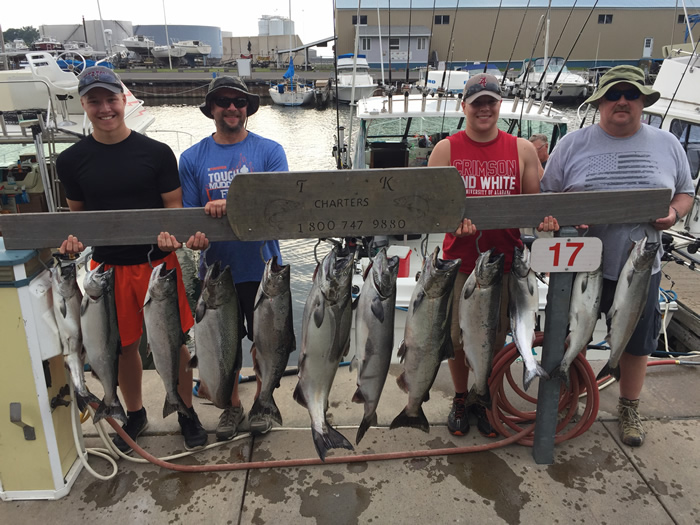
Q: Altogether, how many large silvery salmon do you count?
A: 12